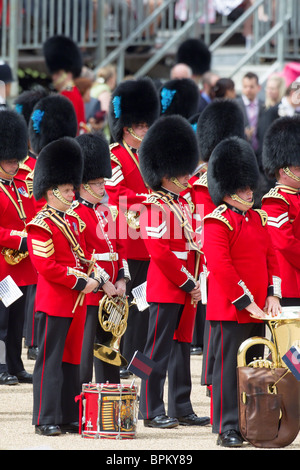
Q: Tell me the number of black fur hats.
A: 14